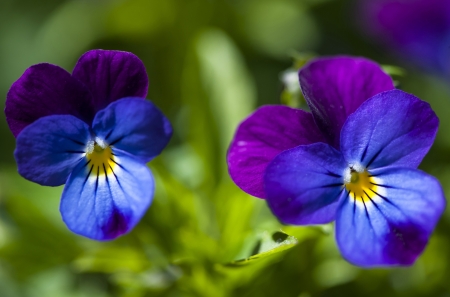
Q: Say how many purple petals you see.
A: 4